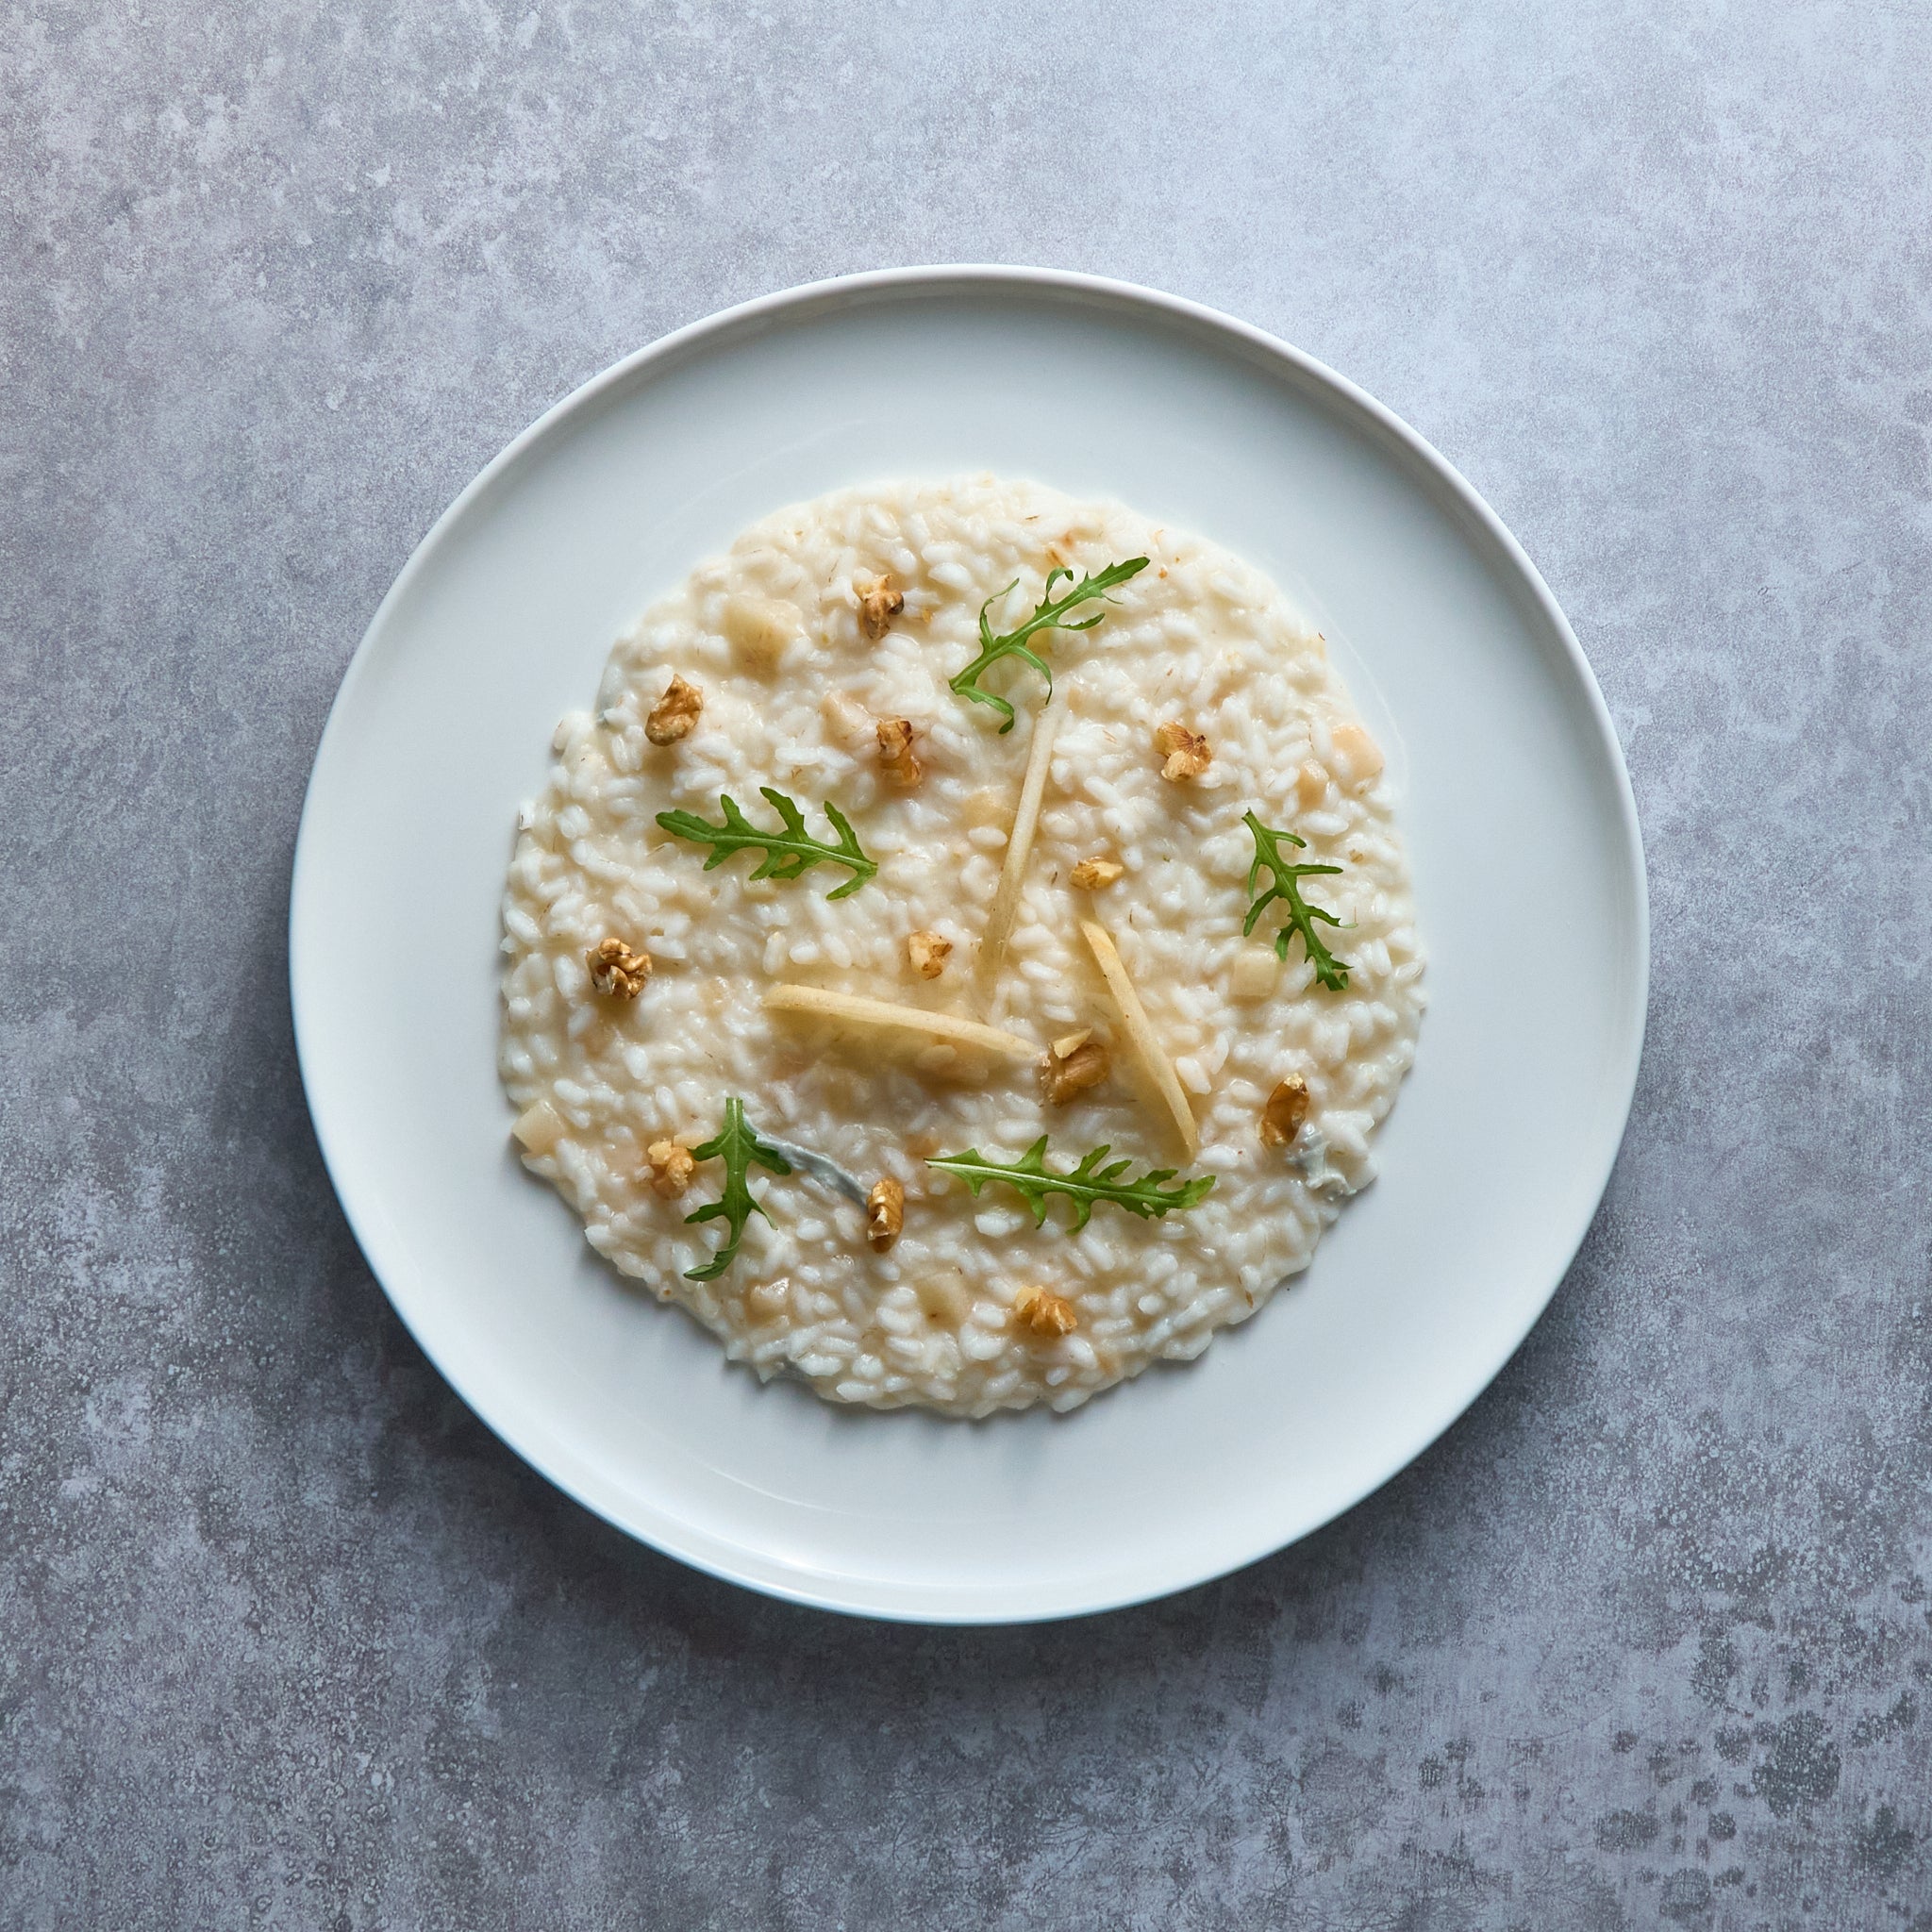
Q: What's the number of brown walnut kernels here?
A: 12